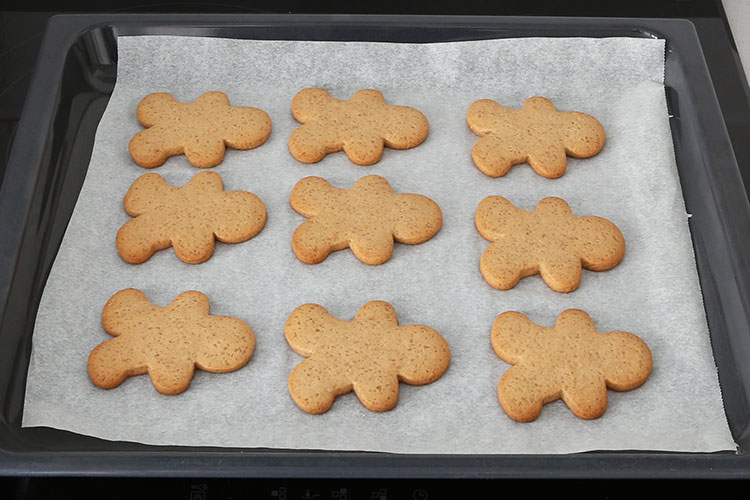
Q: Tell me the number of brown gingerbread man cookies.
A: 9